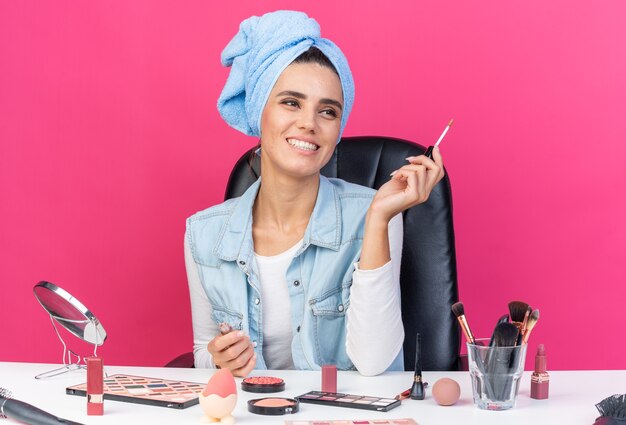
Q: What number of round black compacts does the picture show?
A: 2